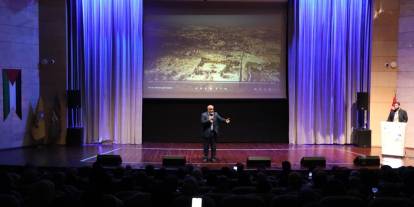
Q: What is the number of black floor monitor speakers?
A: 5